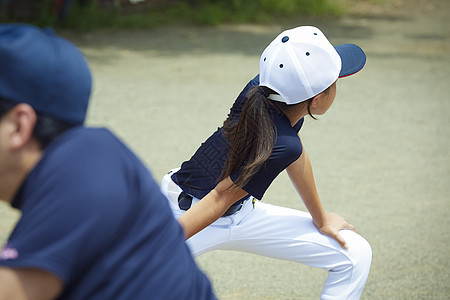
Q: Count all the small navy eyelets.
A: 4